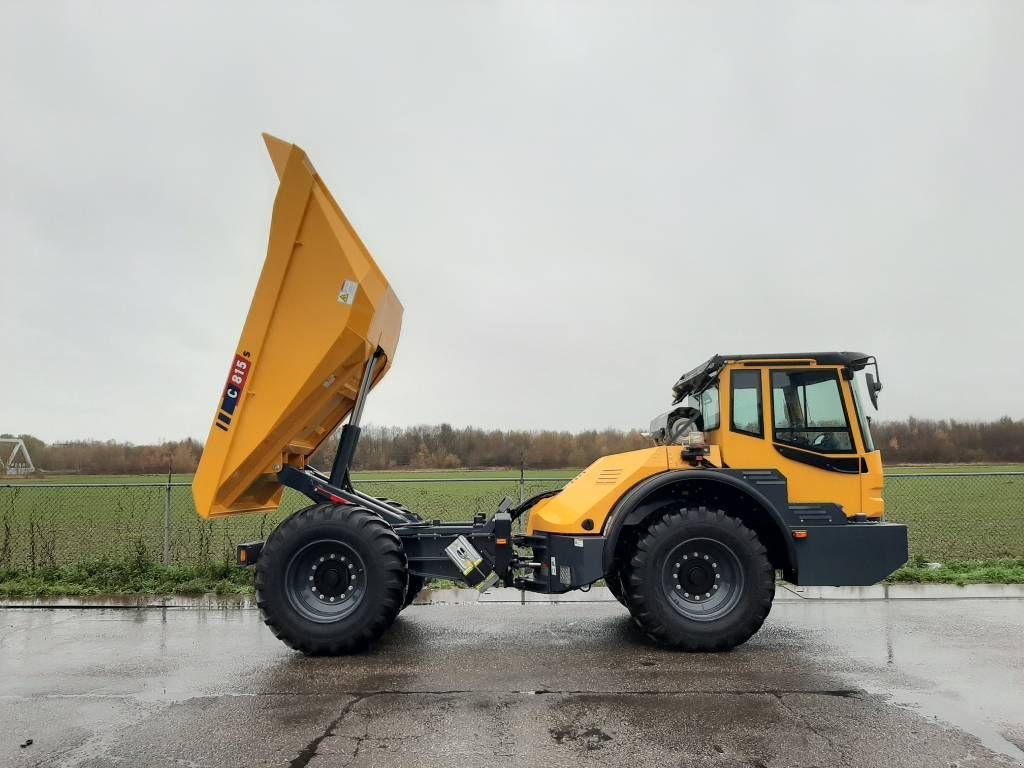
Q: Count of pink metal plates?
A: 0